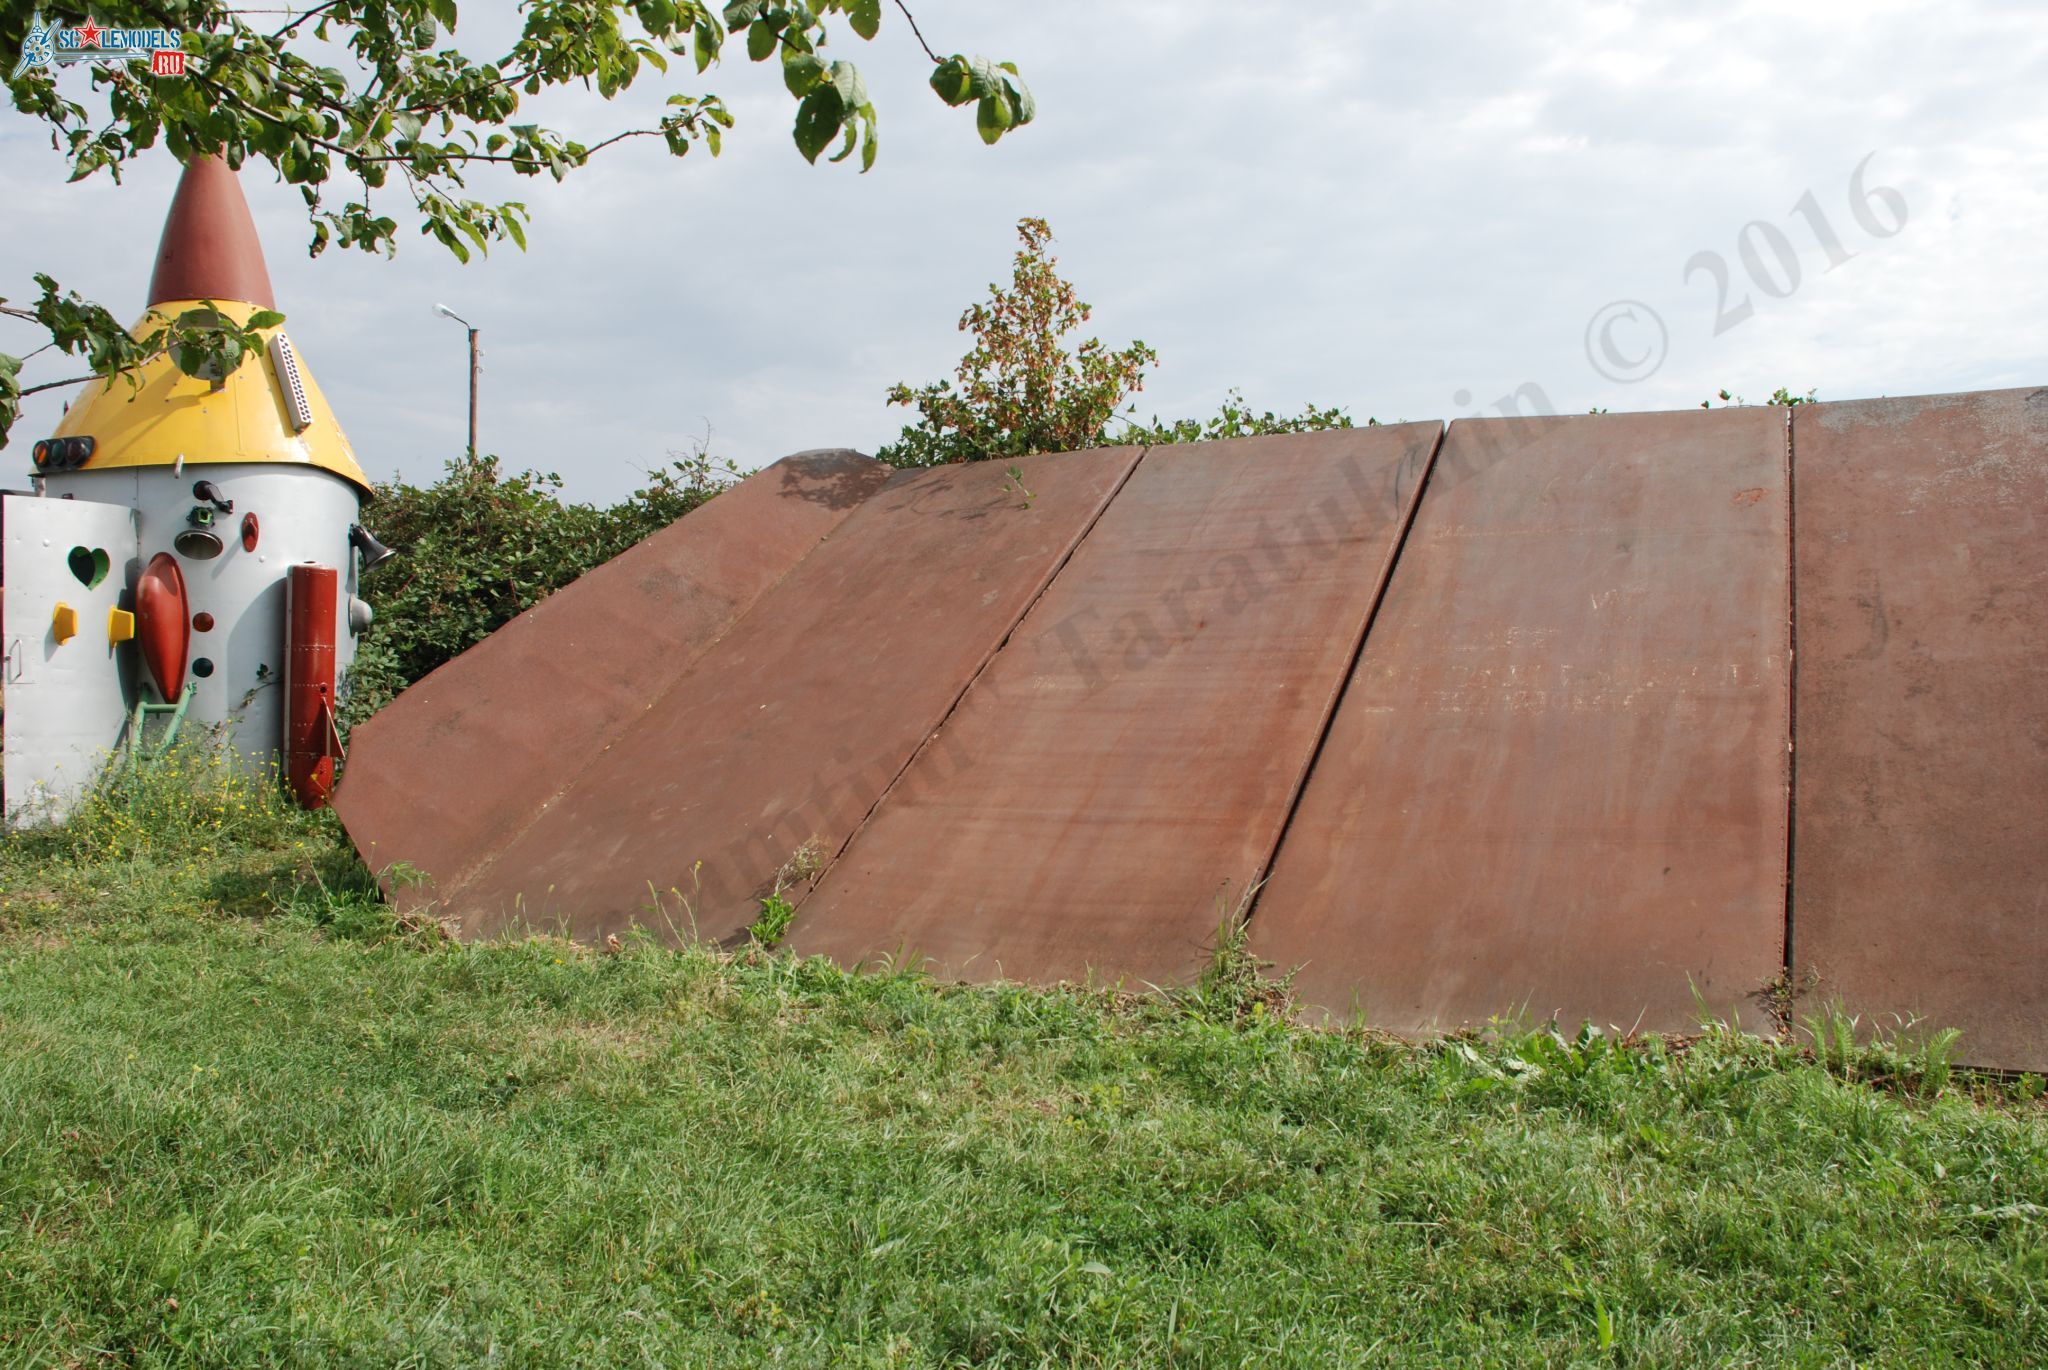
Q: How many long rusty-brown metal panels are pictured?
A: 5